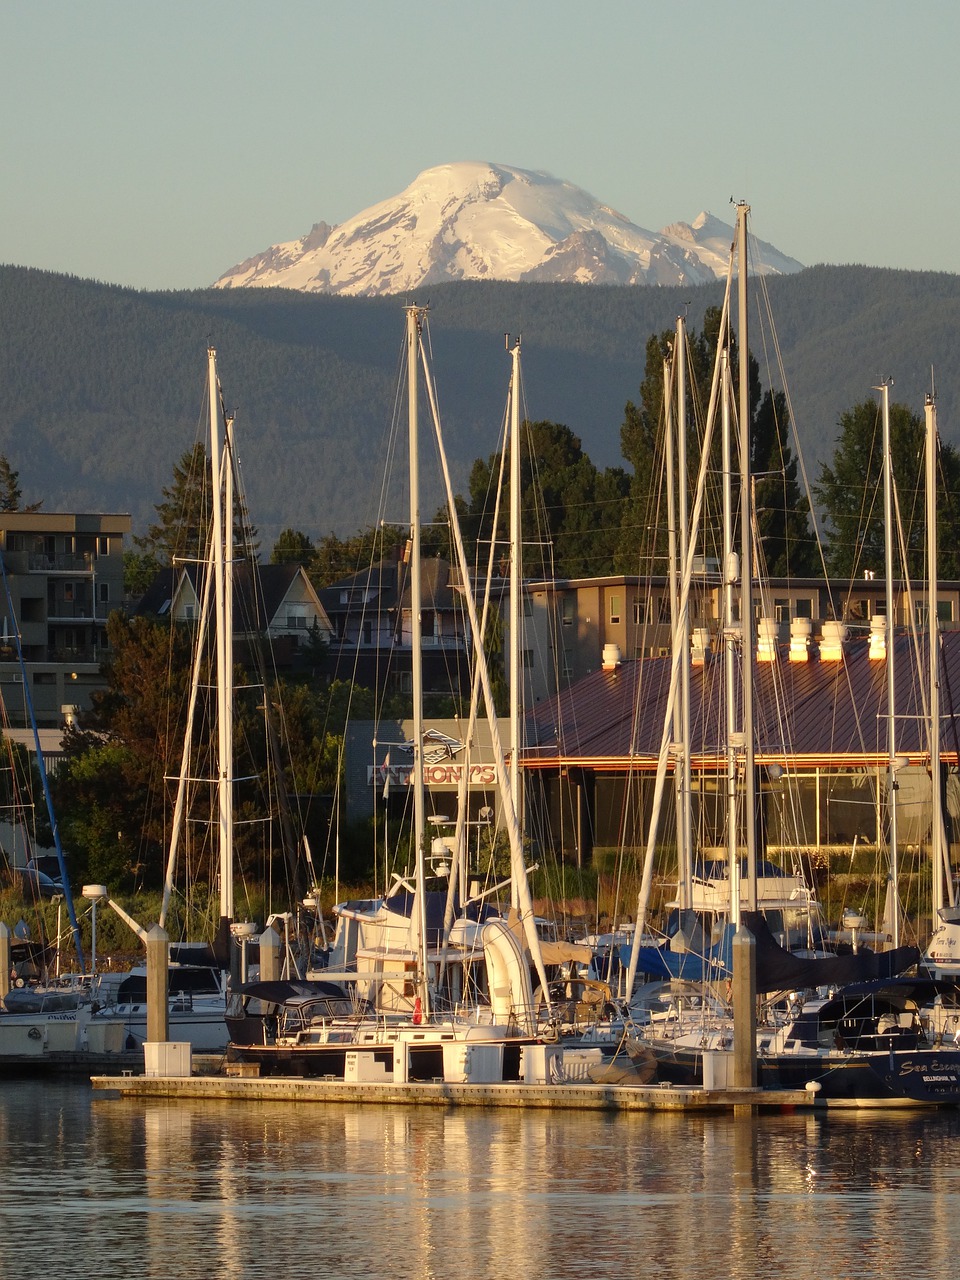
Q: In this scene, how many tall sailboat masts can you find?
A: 10